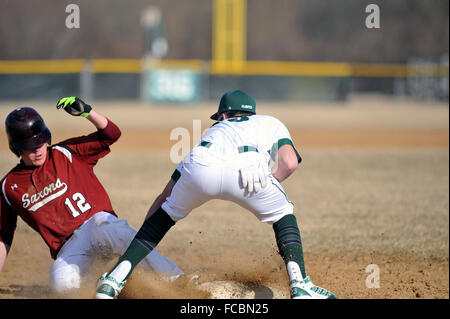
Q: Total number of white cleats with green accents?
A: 2